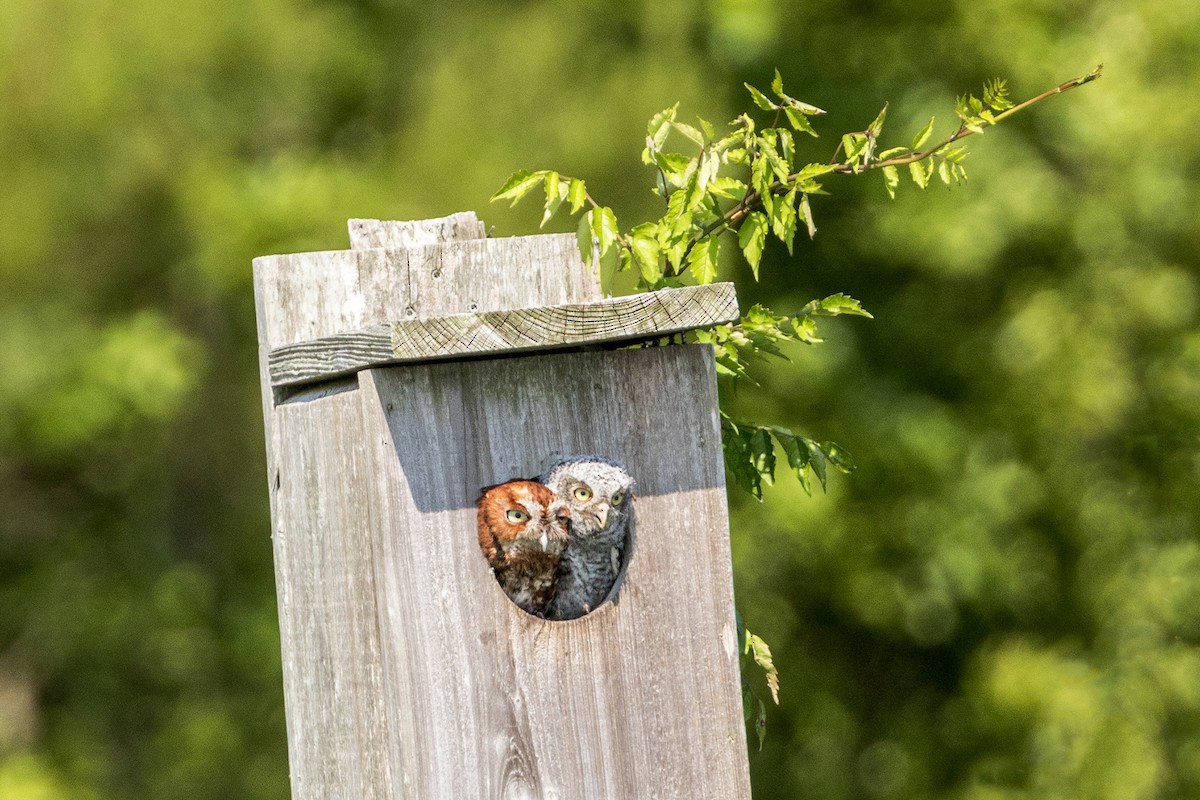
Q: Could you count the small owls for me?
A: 2